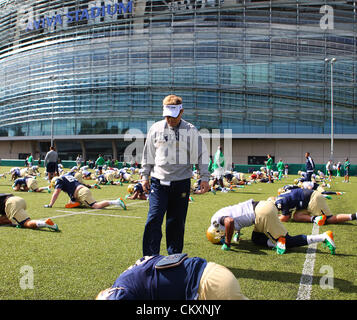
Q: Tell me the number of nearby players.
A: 5